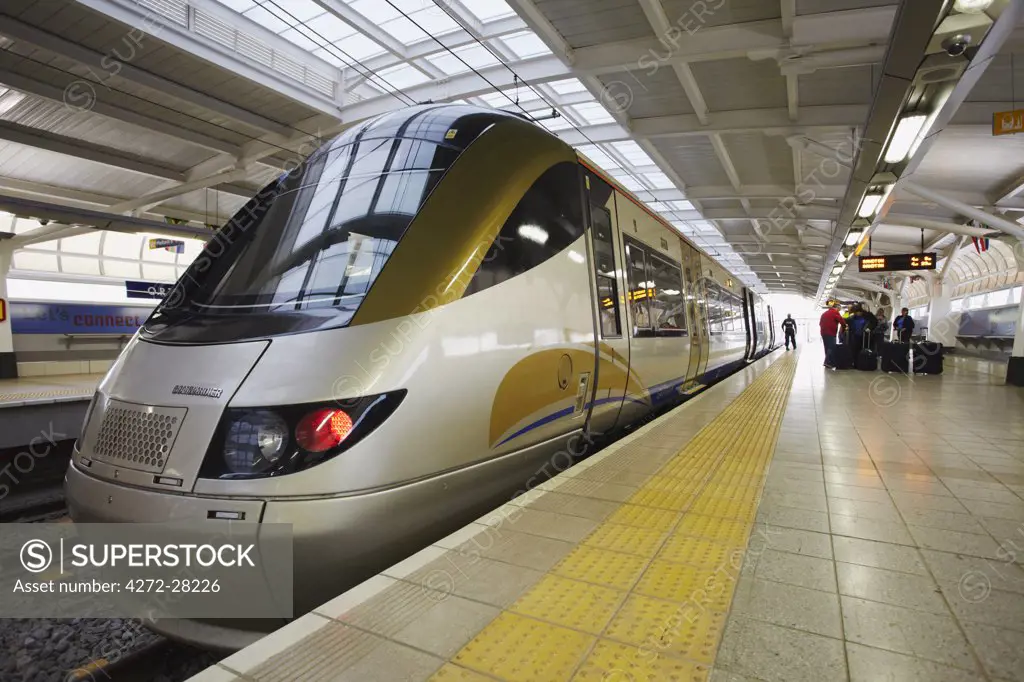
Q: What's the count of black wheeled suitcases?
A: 4